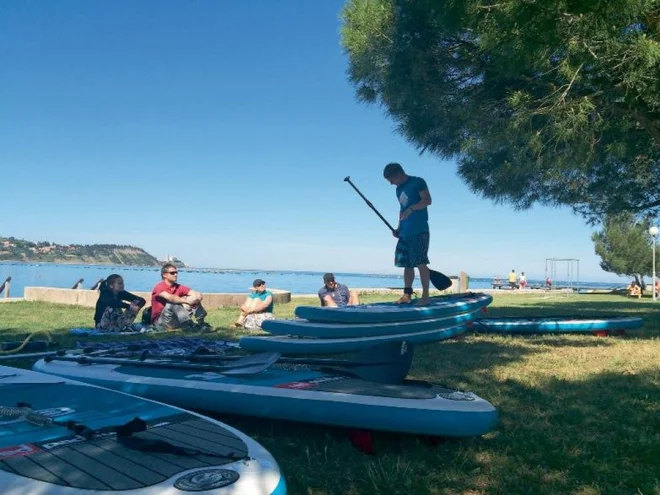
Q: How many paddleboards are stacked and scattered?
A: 6